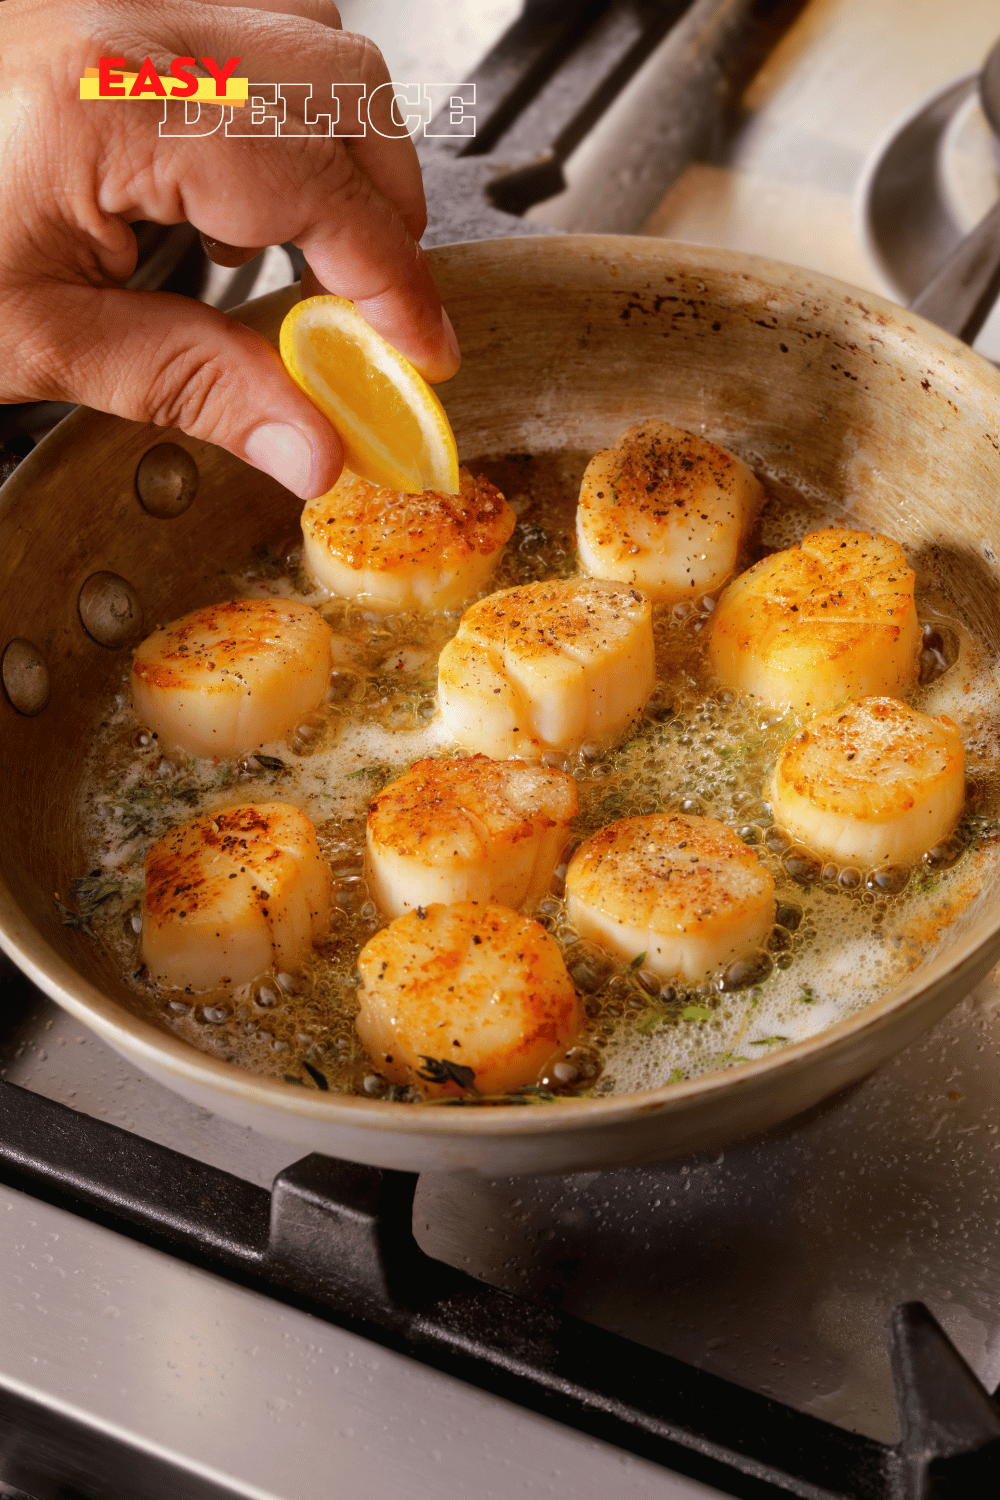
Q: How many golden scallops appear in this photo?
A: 10